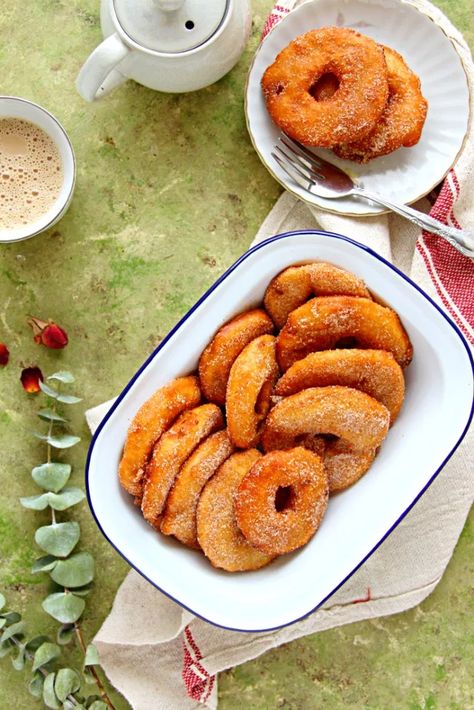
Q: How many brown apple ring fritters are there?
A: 14